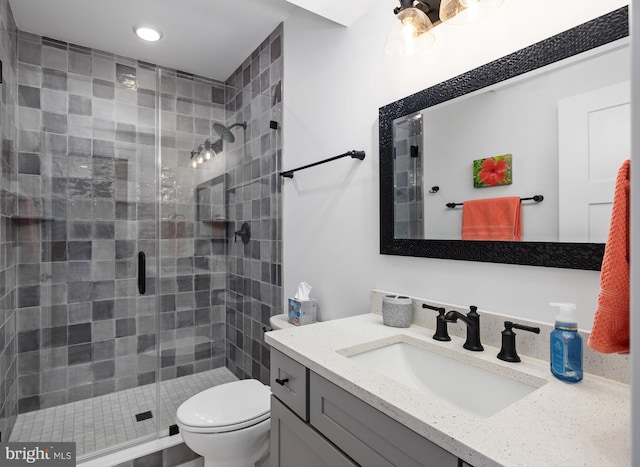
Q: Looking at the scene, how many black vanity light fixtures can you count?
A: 1